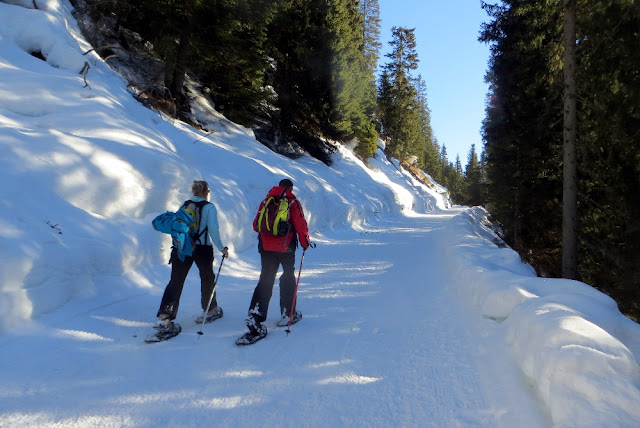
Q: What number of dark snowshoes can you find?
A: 4